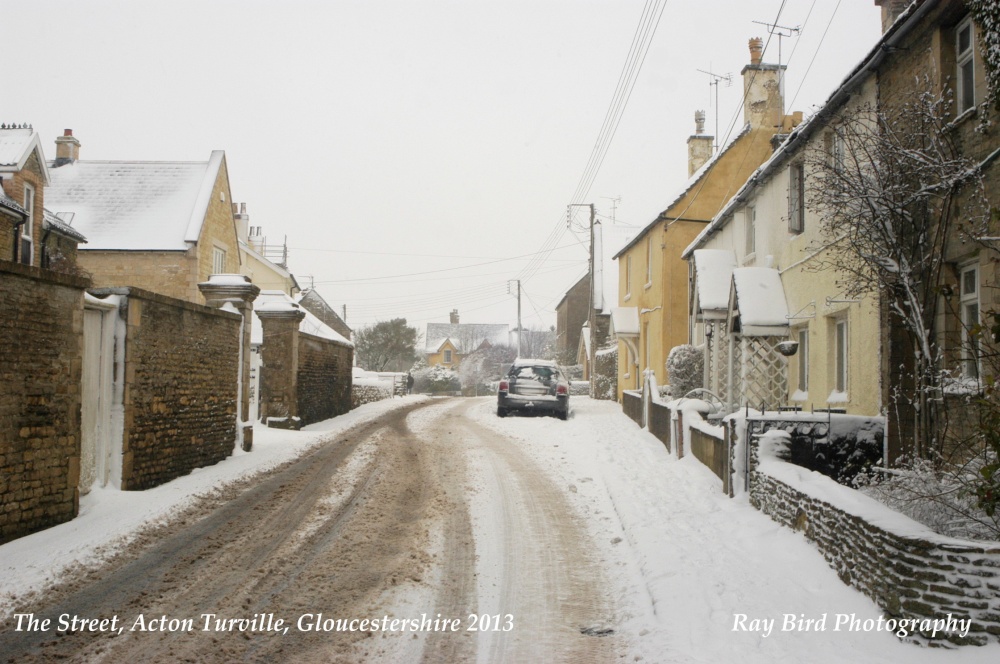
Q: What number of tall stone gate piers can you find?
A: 2